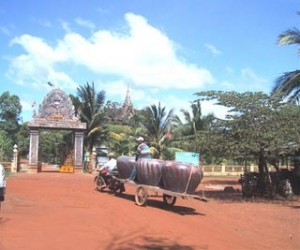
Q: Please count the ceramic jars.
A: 3